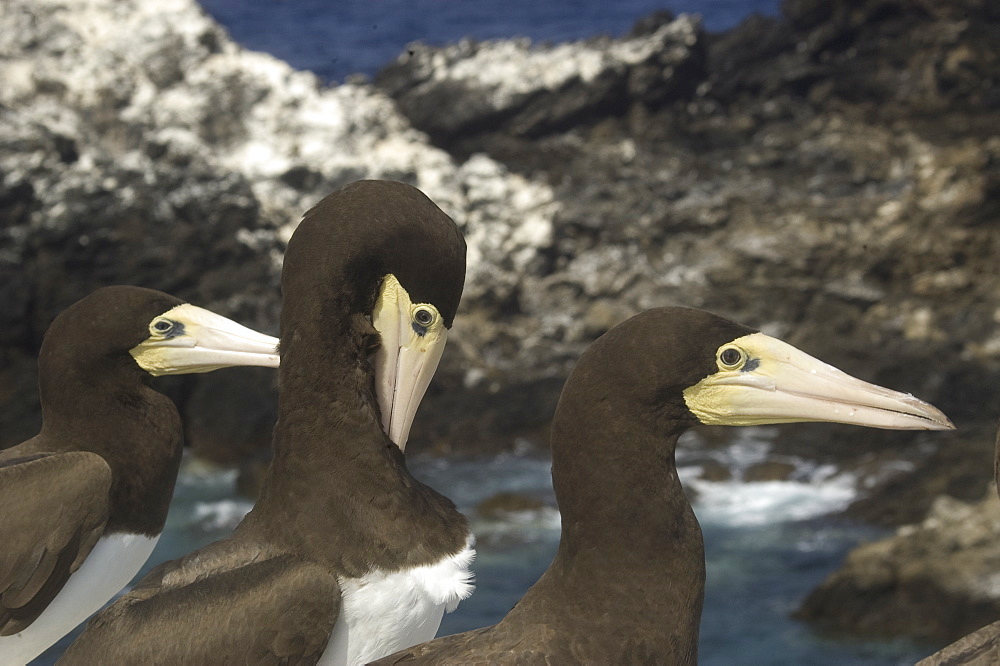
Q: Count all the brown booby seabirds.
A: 3